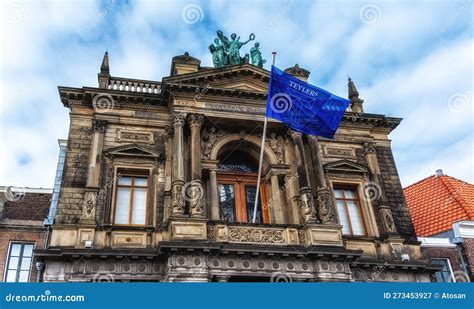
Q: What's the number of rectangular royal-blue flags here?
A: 1